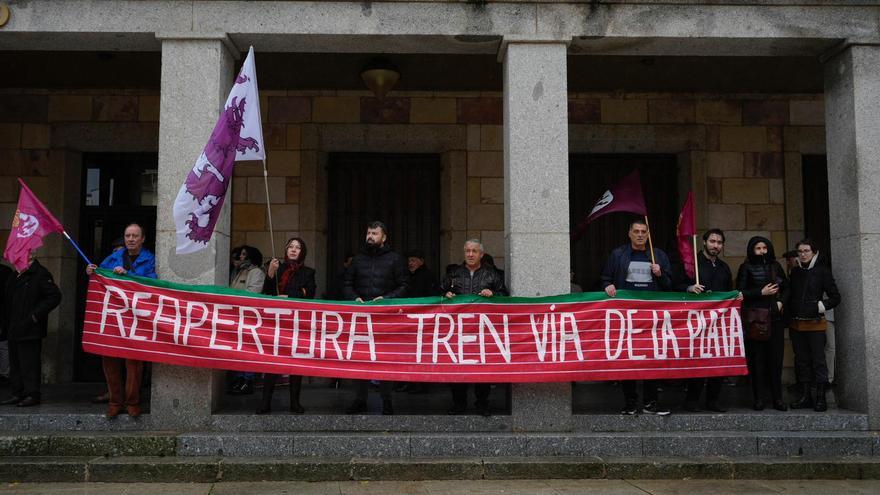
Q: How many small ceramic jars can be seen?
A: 0